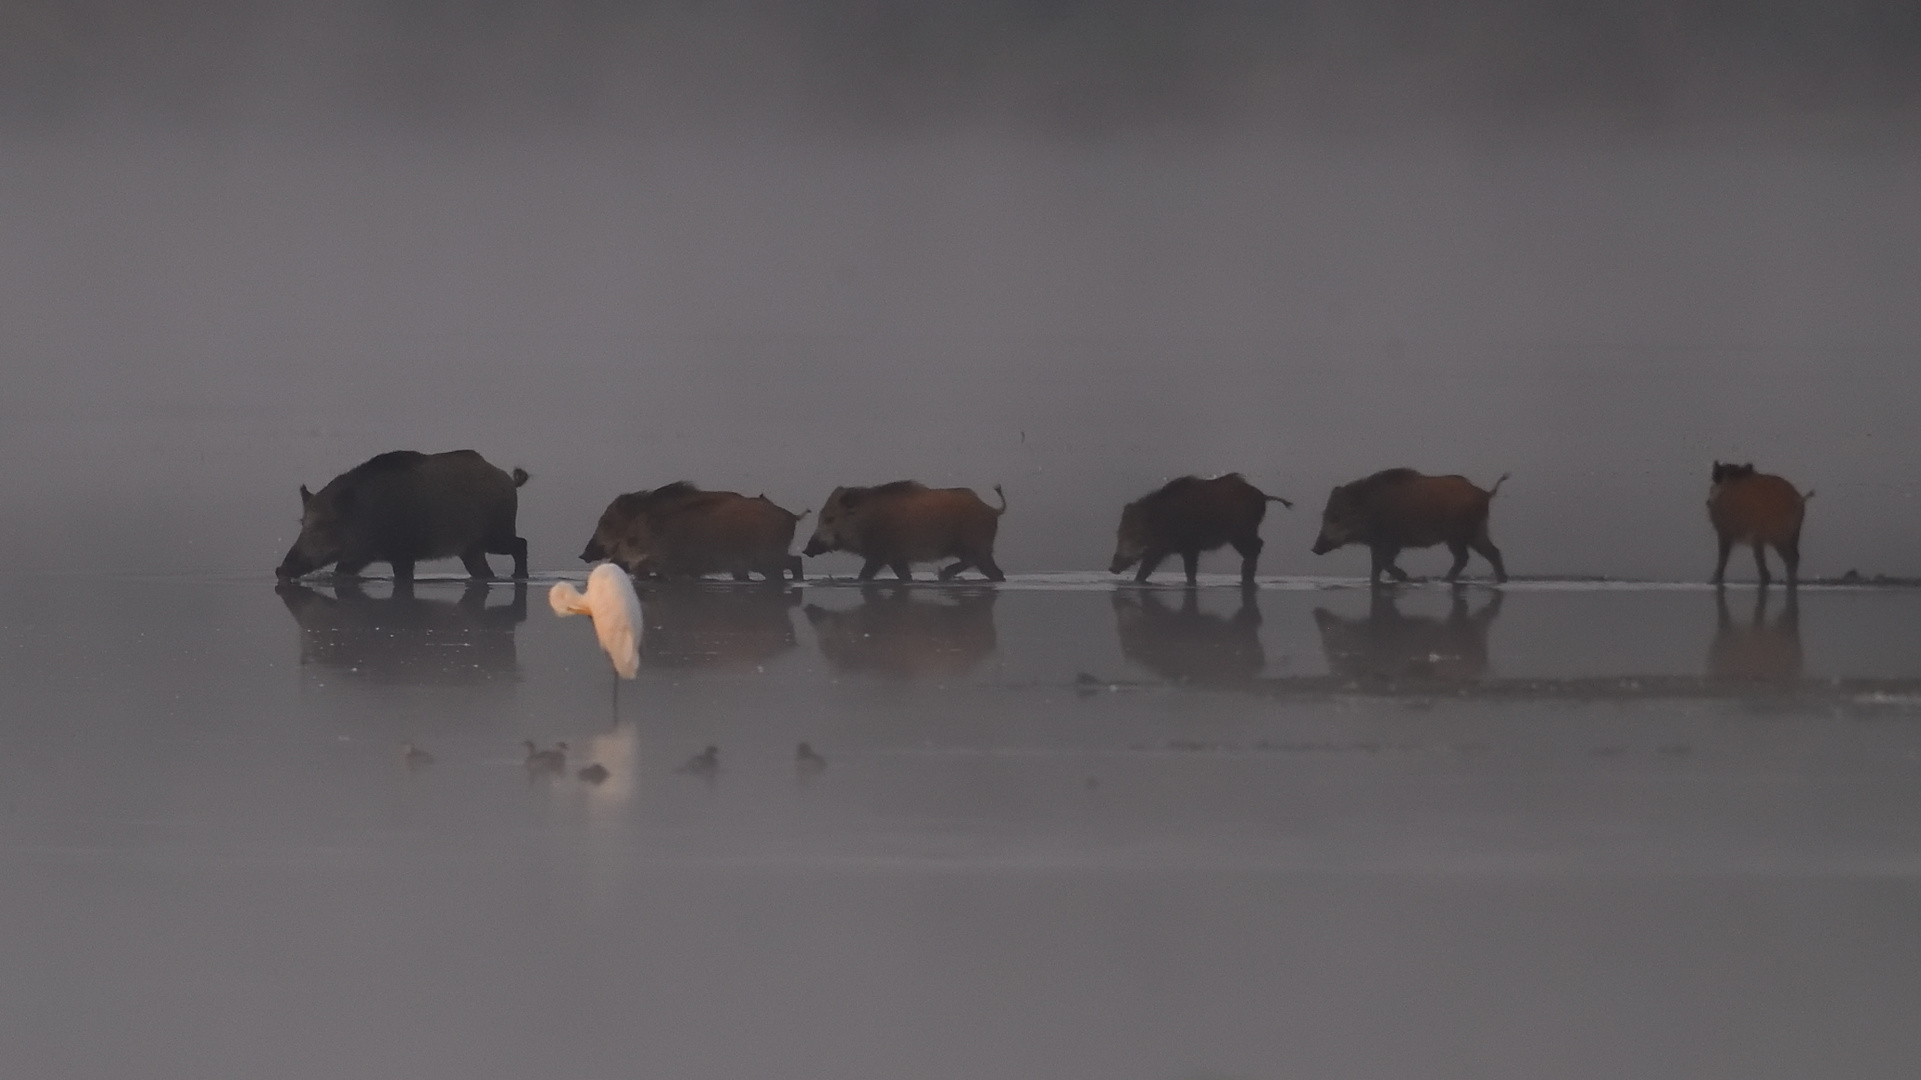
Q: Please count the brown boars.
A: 5